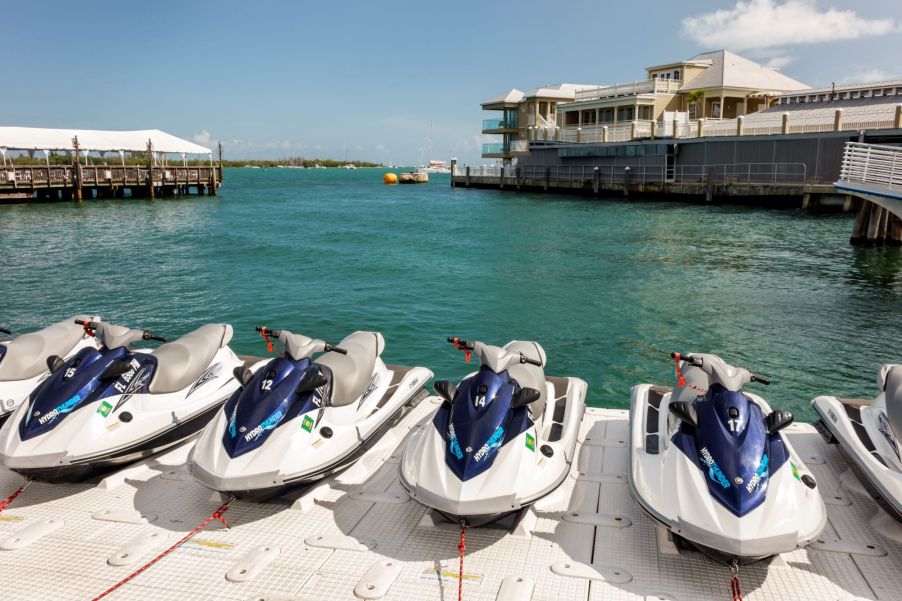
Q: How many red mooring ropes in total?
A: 4